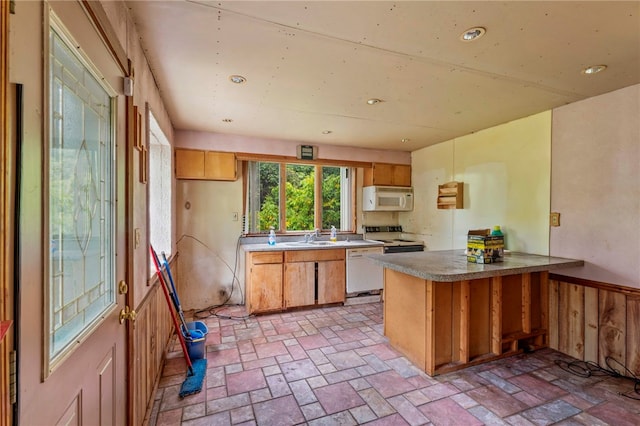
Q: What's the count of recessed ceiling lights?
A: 7